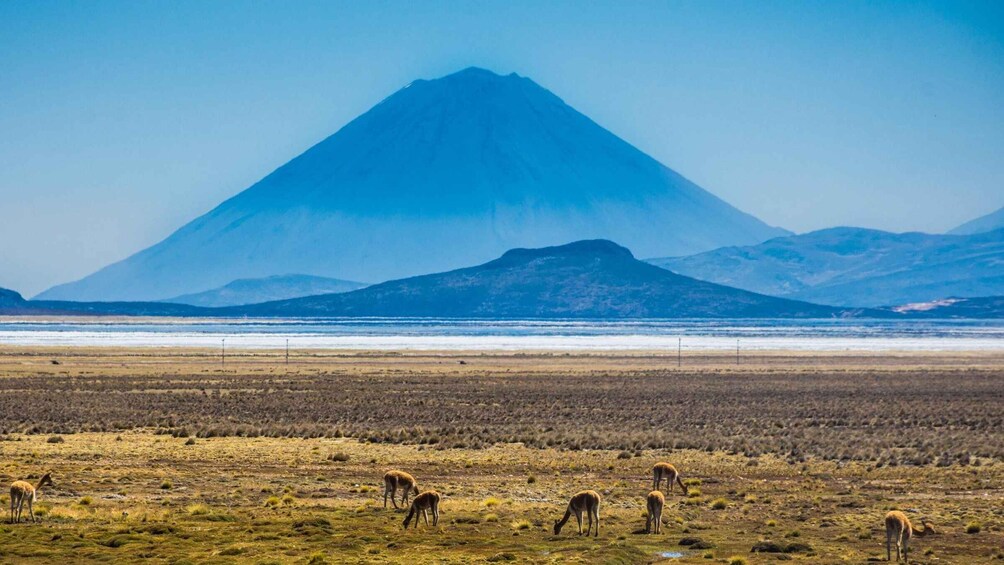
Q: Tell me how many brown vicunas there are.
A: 7